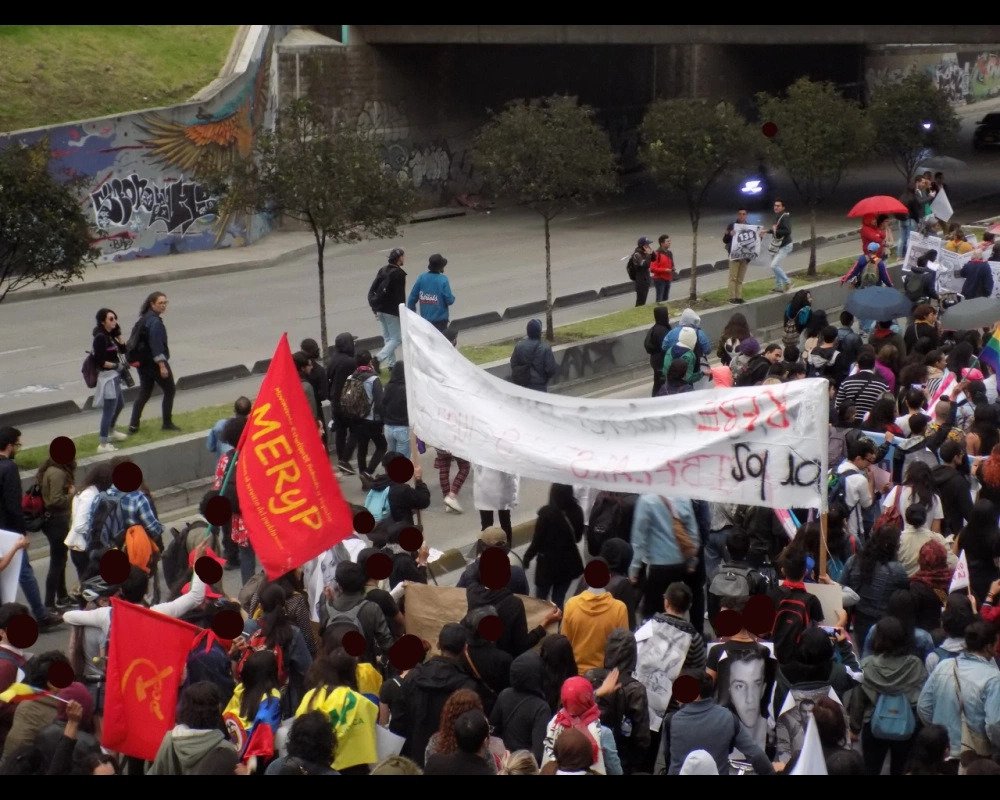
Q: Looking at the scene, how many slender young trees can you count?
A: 6